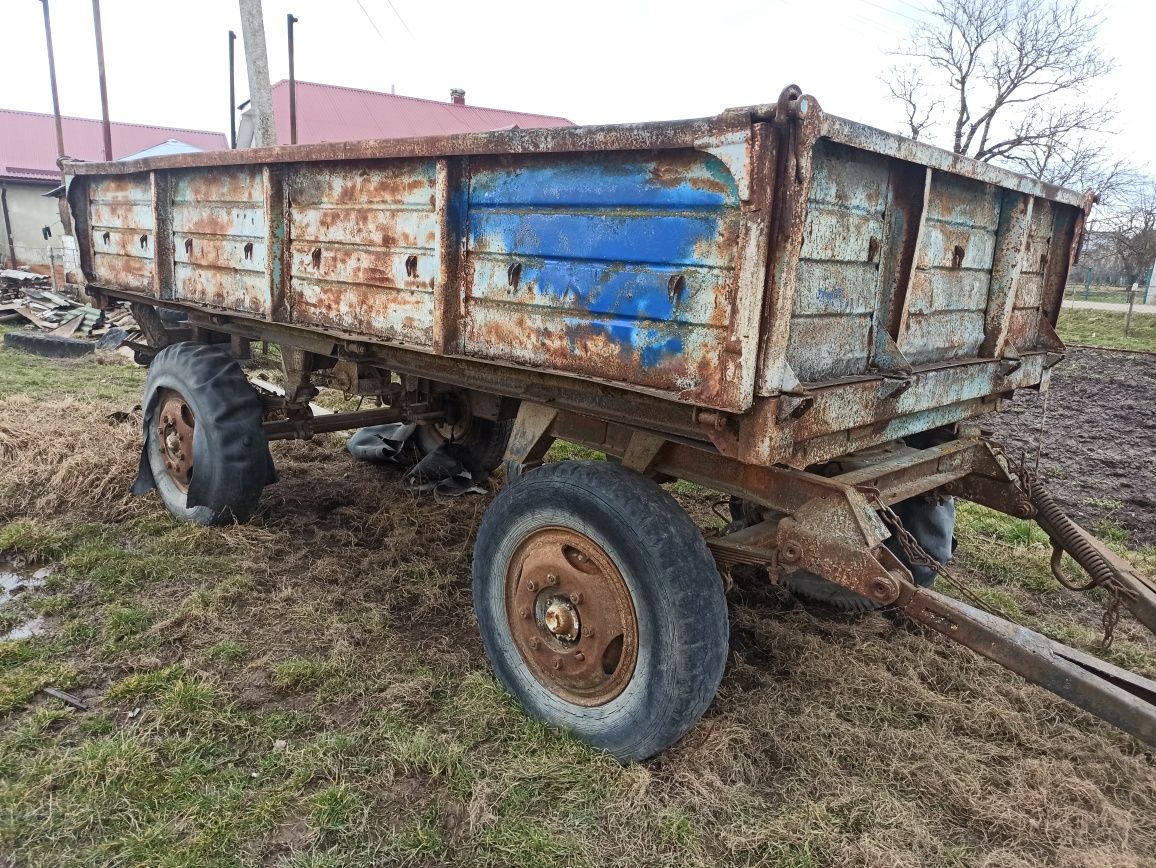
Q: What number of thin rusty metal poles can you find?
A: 4